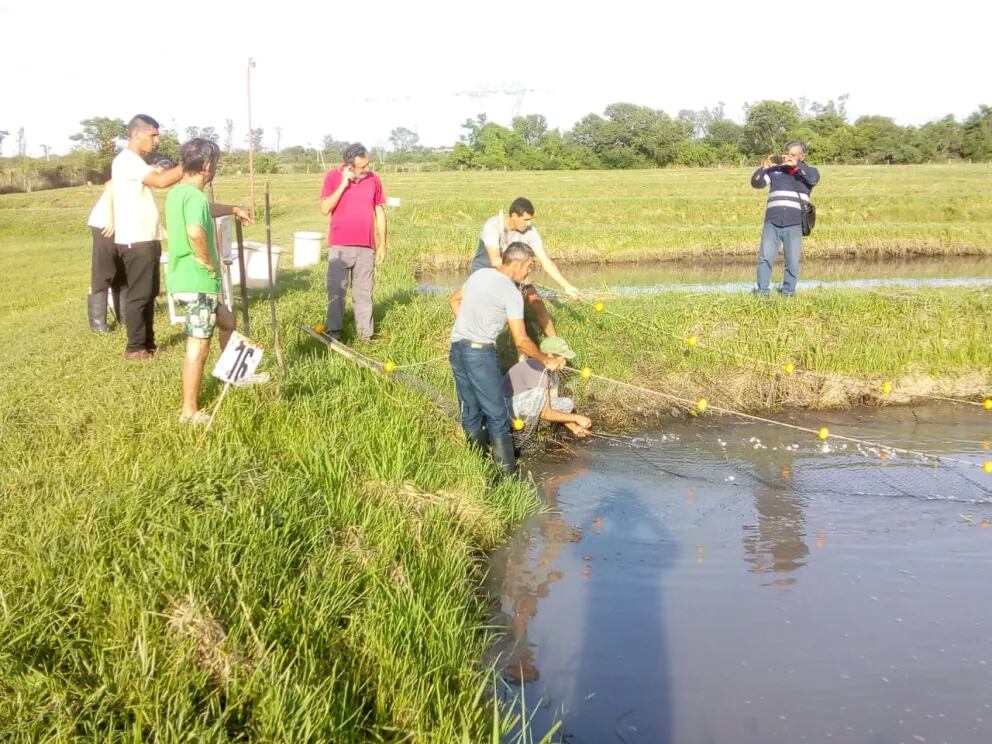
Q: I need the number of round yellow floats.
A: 12